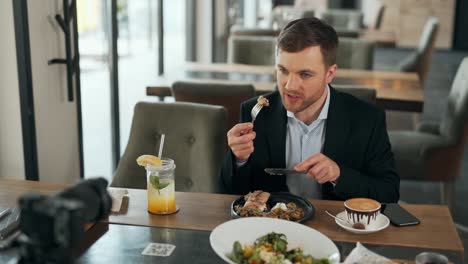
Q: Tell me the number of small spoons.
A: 1